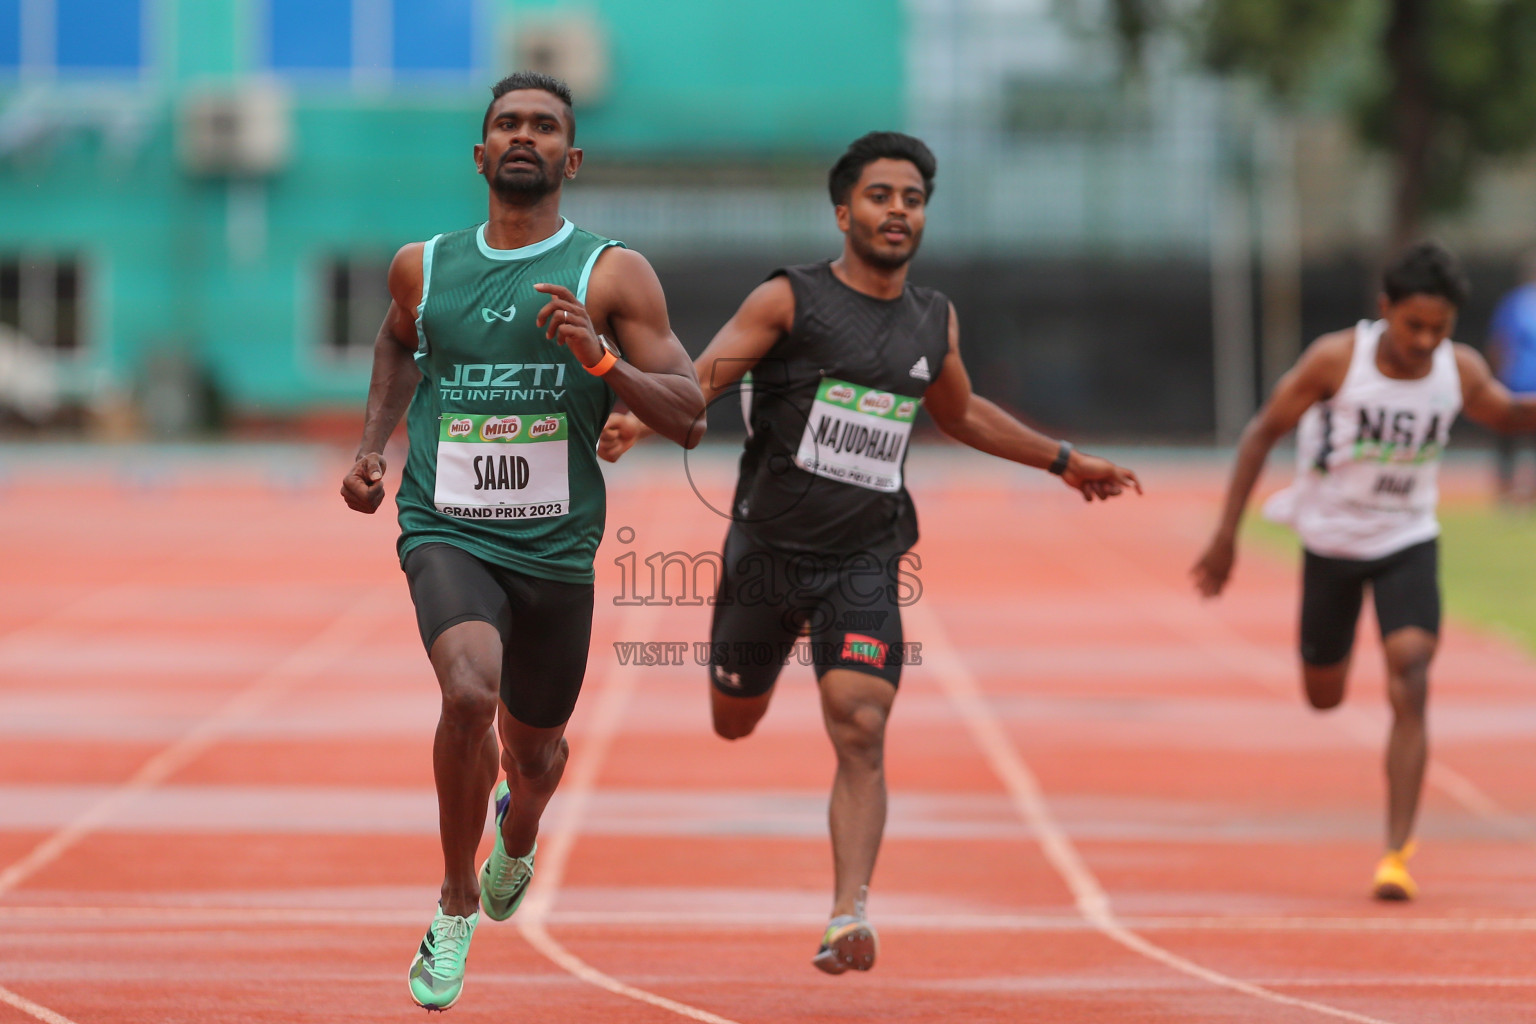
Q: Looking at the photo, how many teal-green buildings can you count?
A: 1